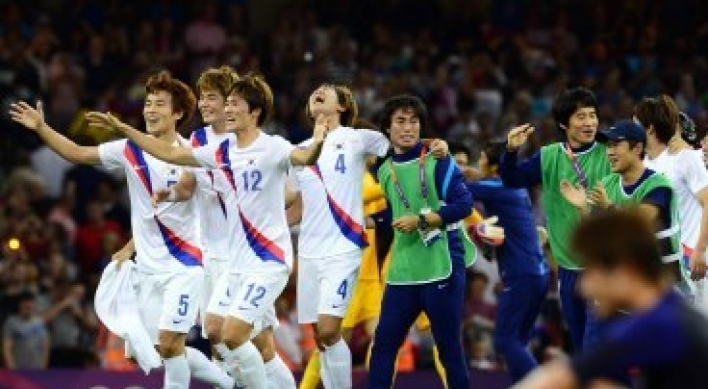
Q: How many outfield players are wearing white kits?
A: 5